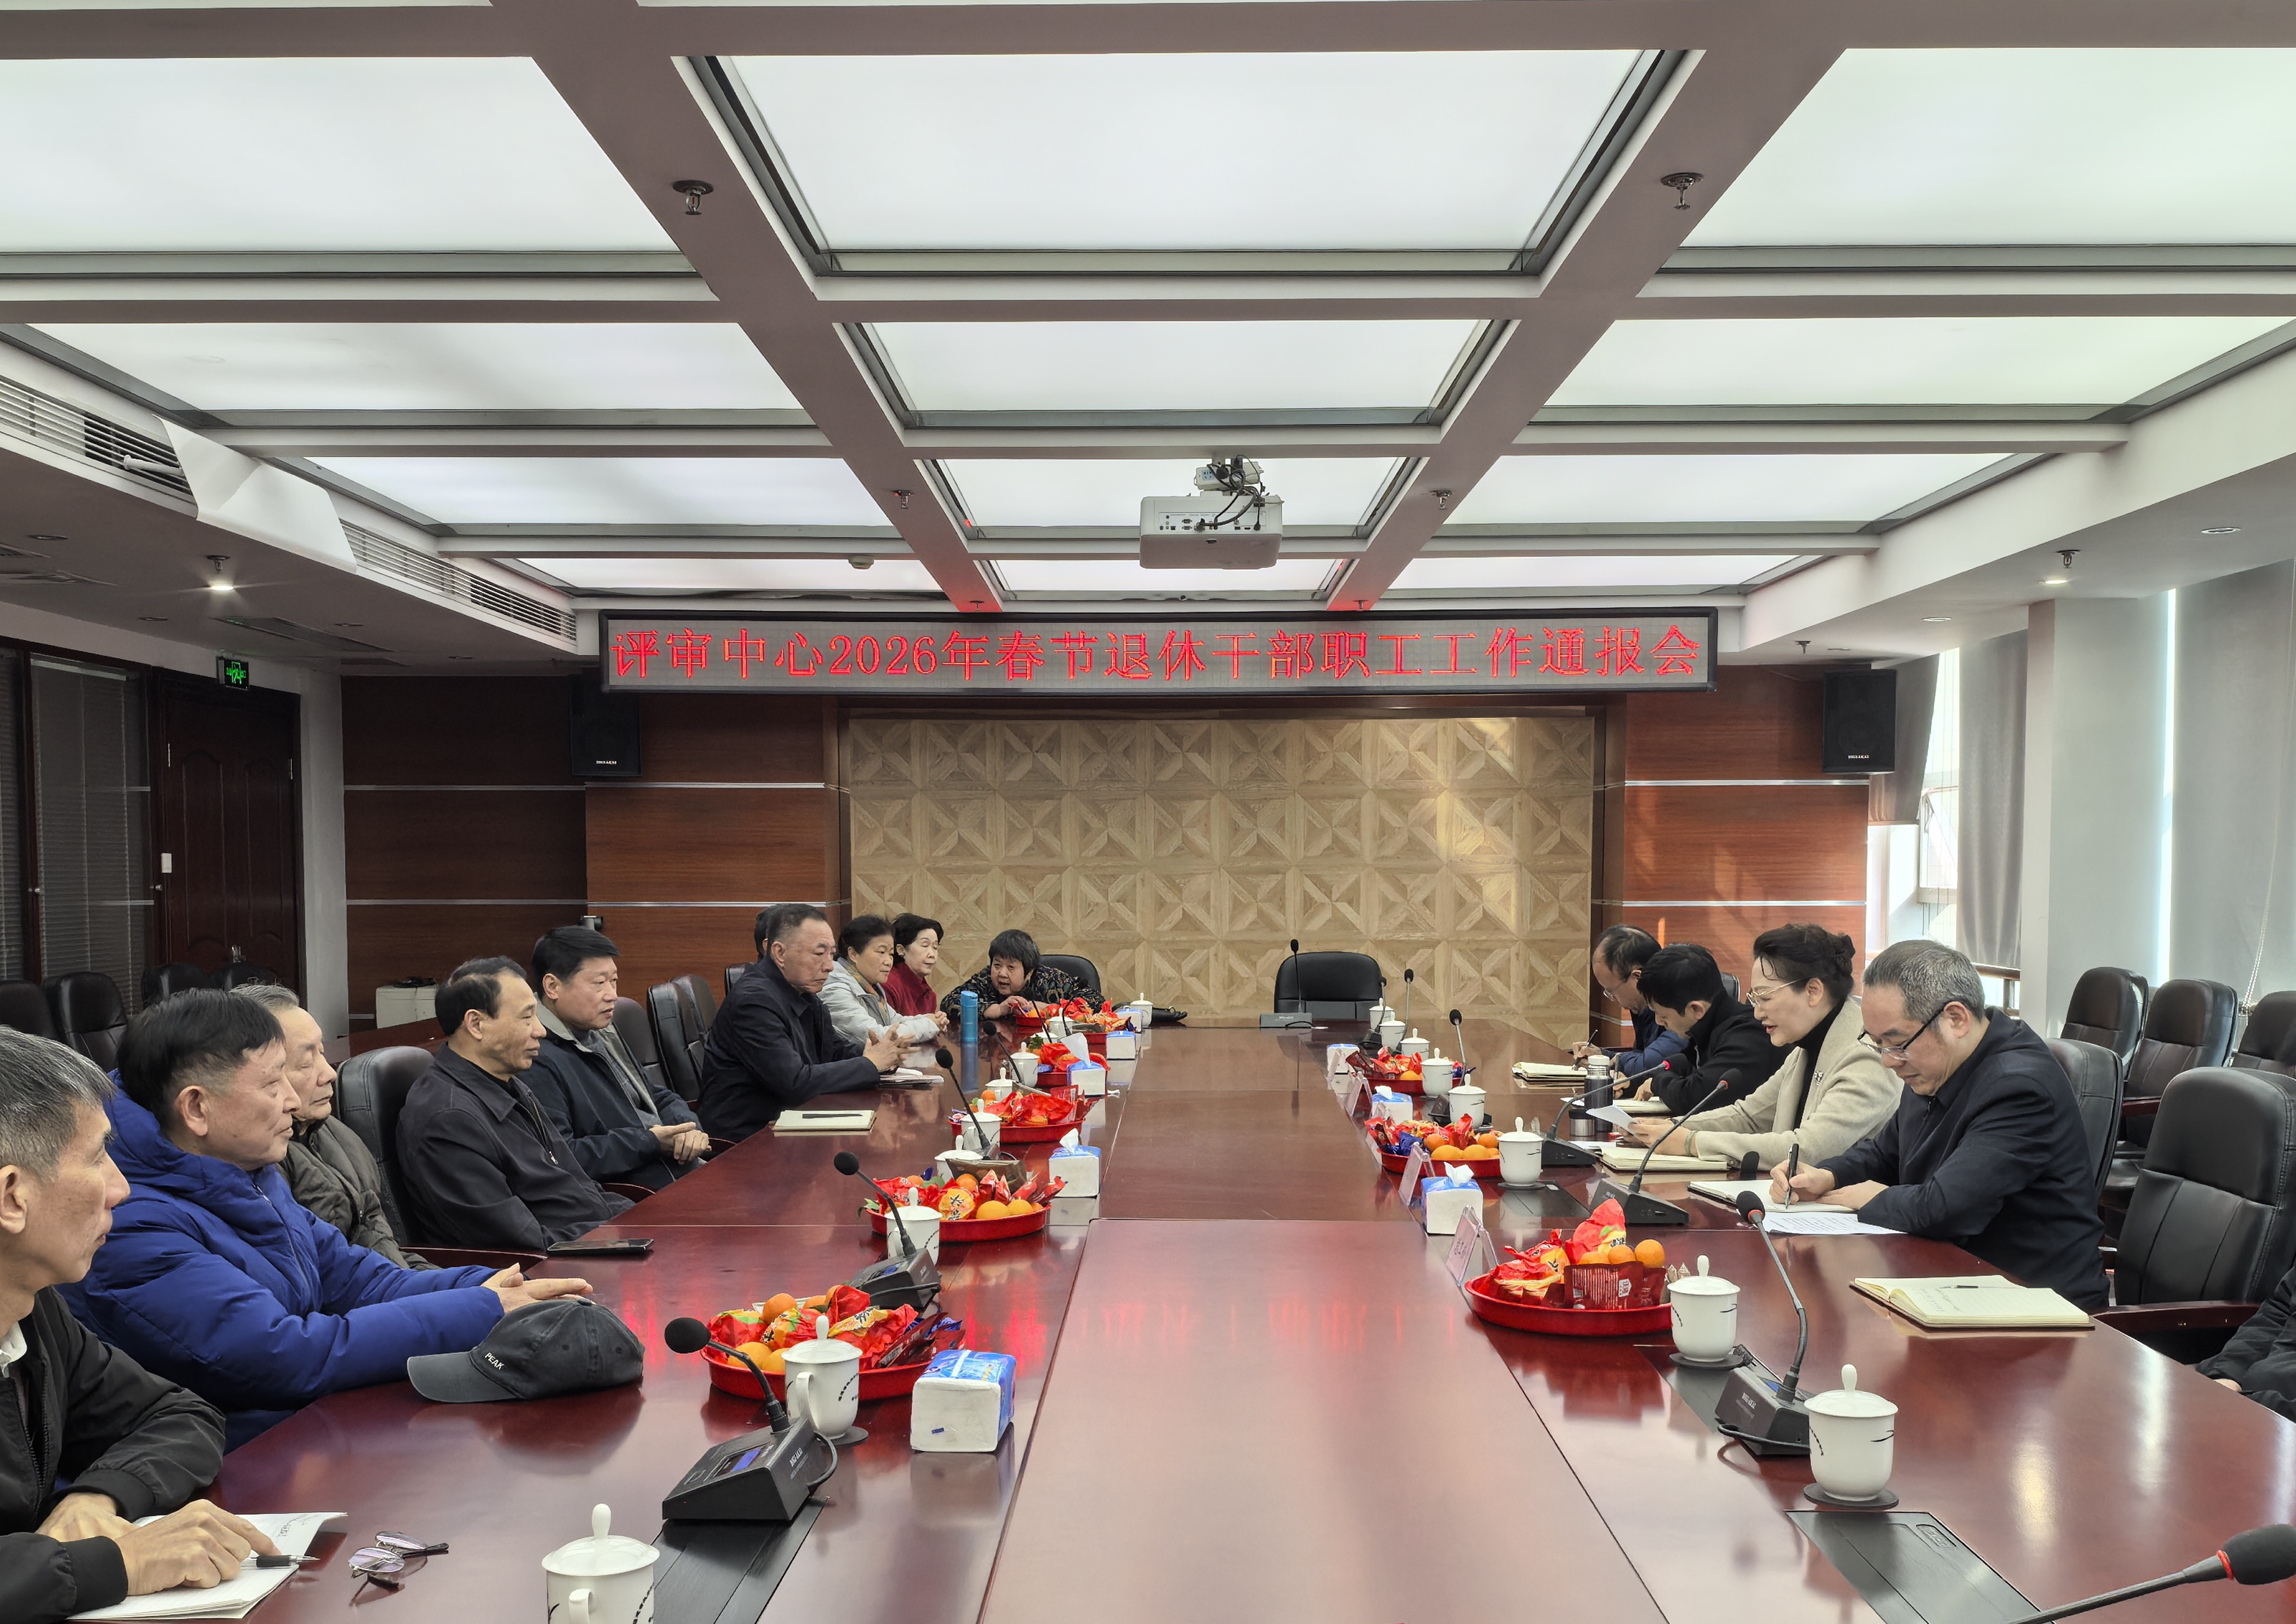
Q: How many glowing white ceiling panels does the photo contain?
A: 12